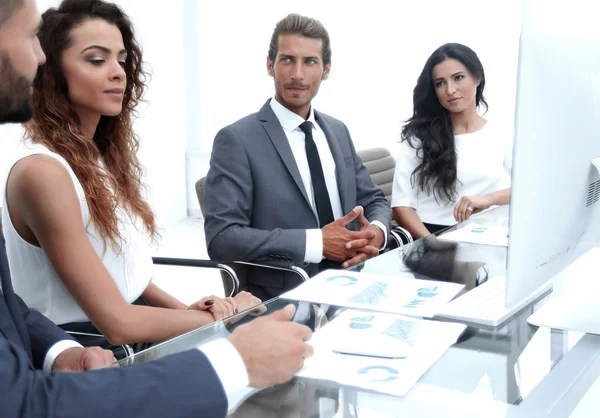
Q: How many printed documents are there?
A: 3